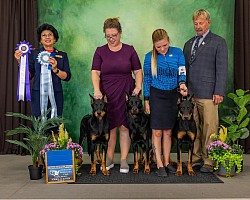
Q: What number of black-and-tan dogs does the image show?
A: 3